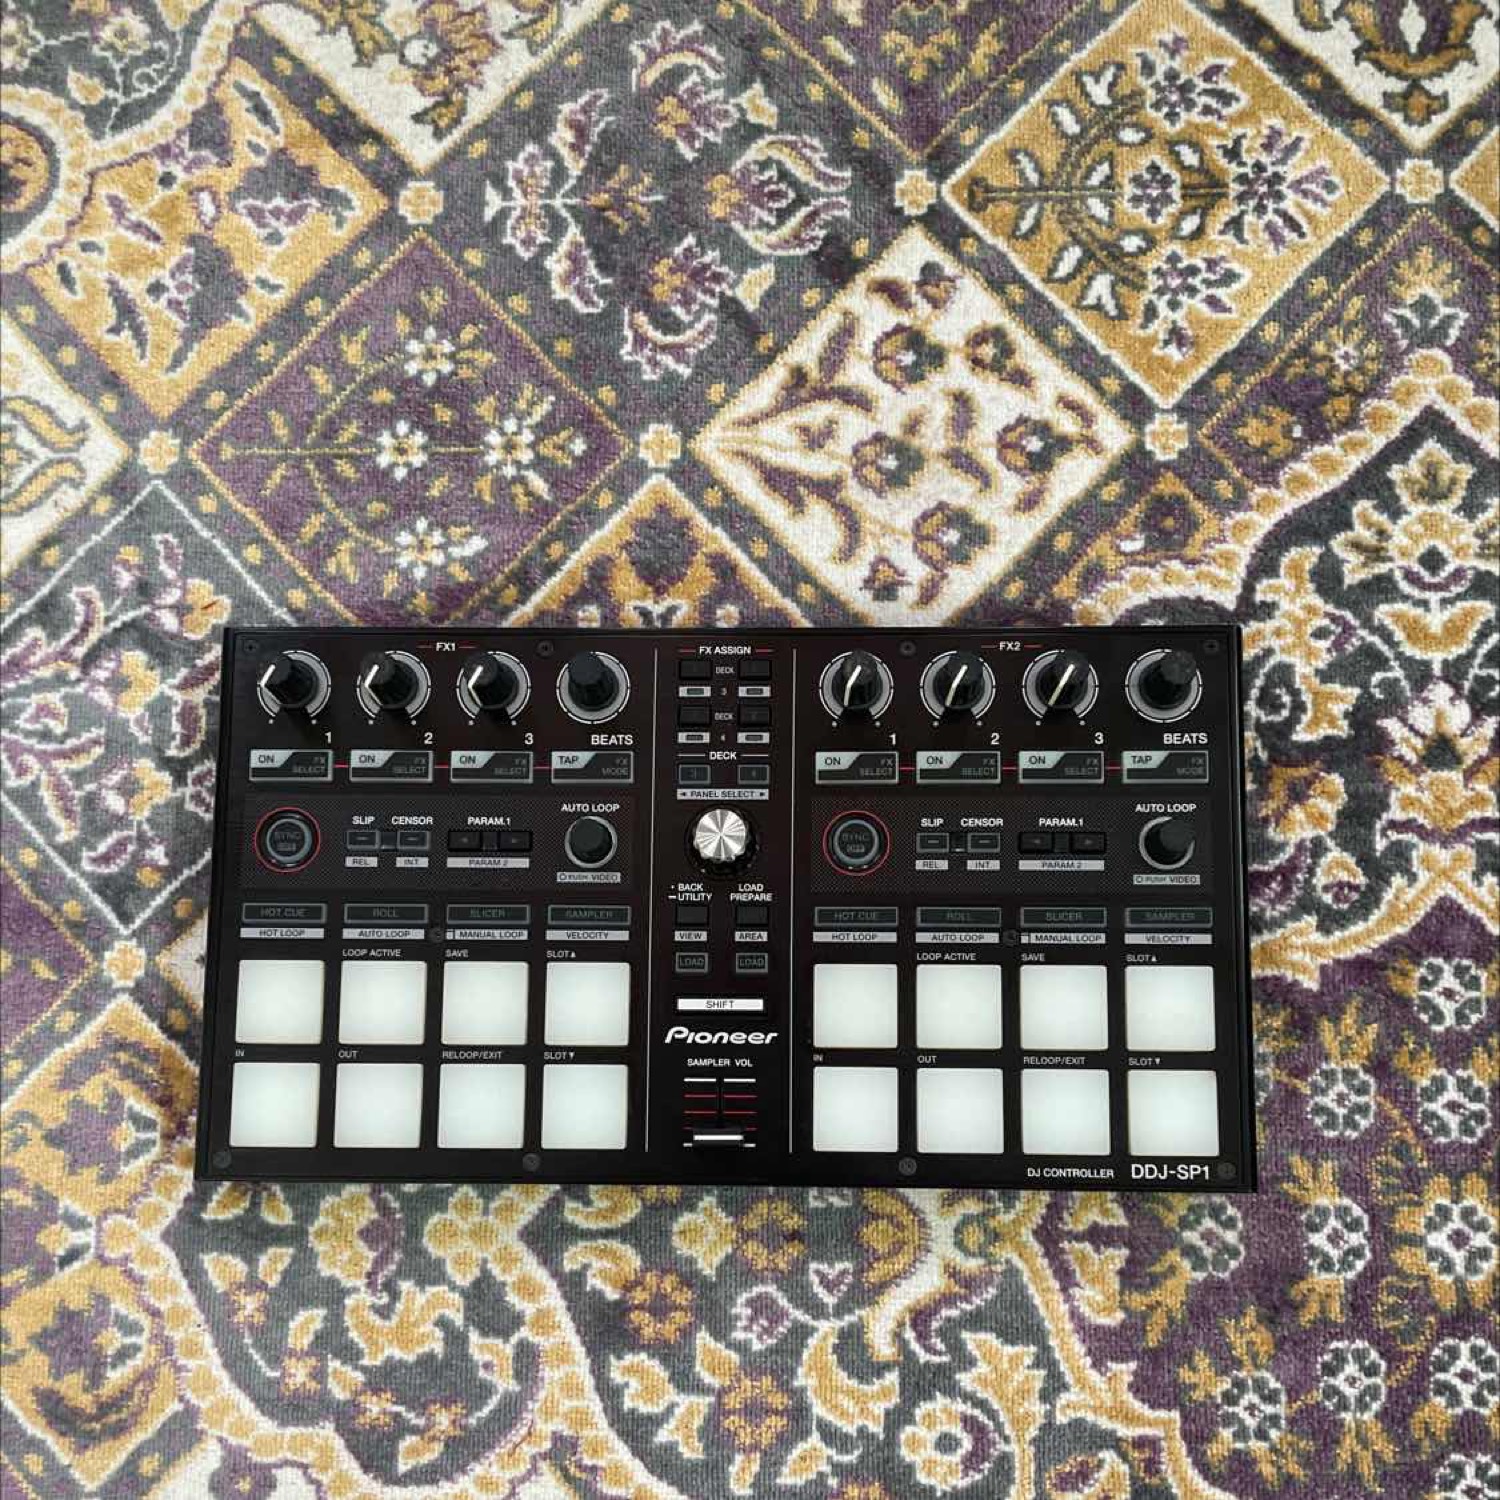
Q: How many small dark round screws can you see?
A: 10